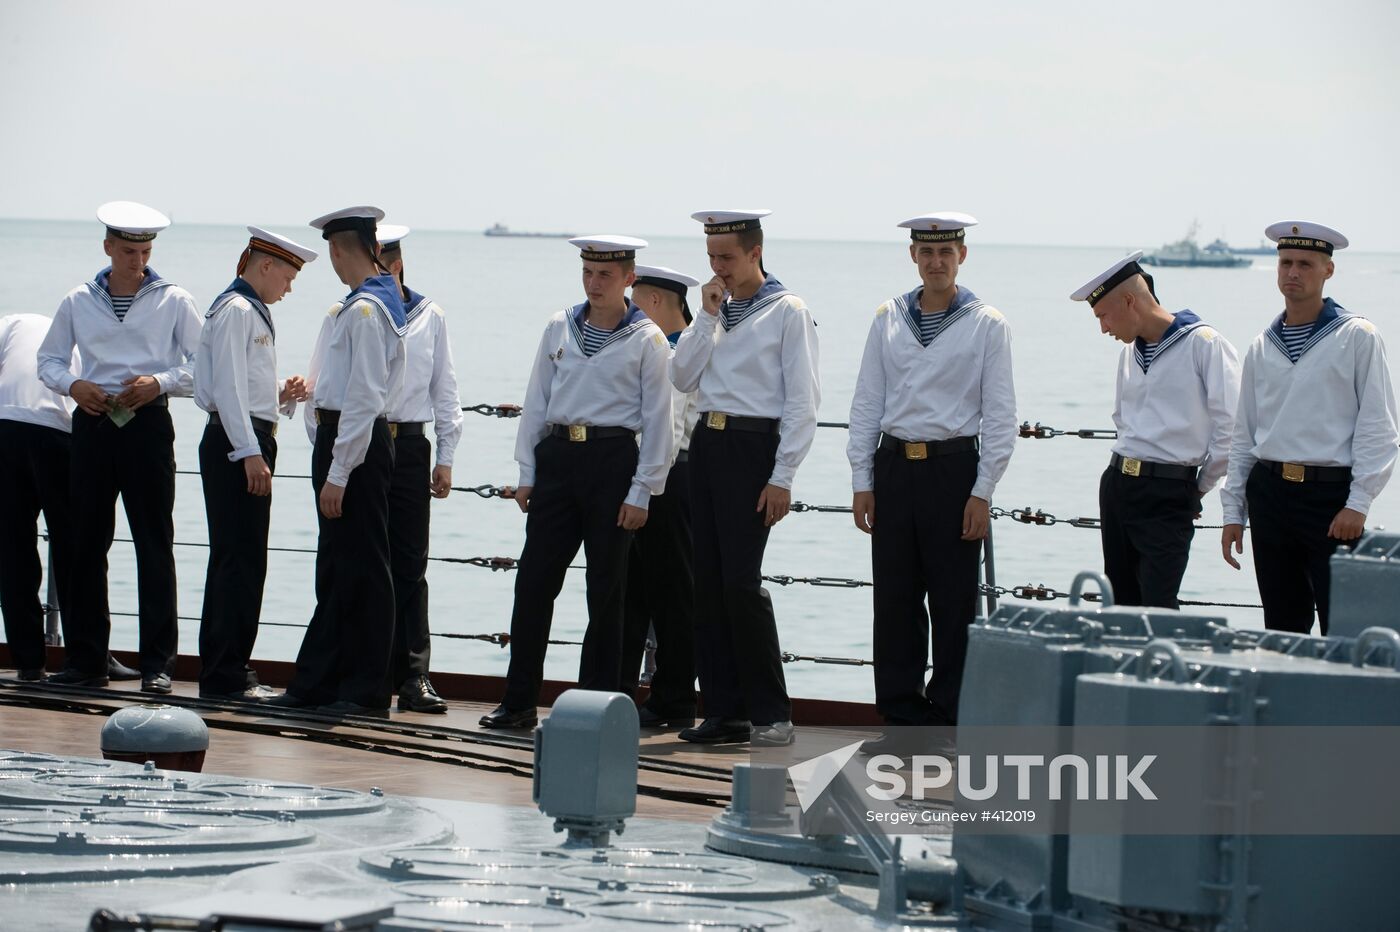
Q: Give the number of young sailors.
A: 11